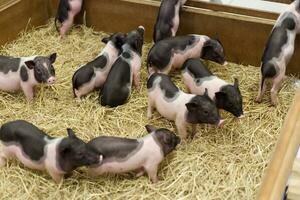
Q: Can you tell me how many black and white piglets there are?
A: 11